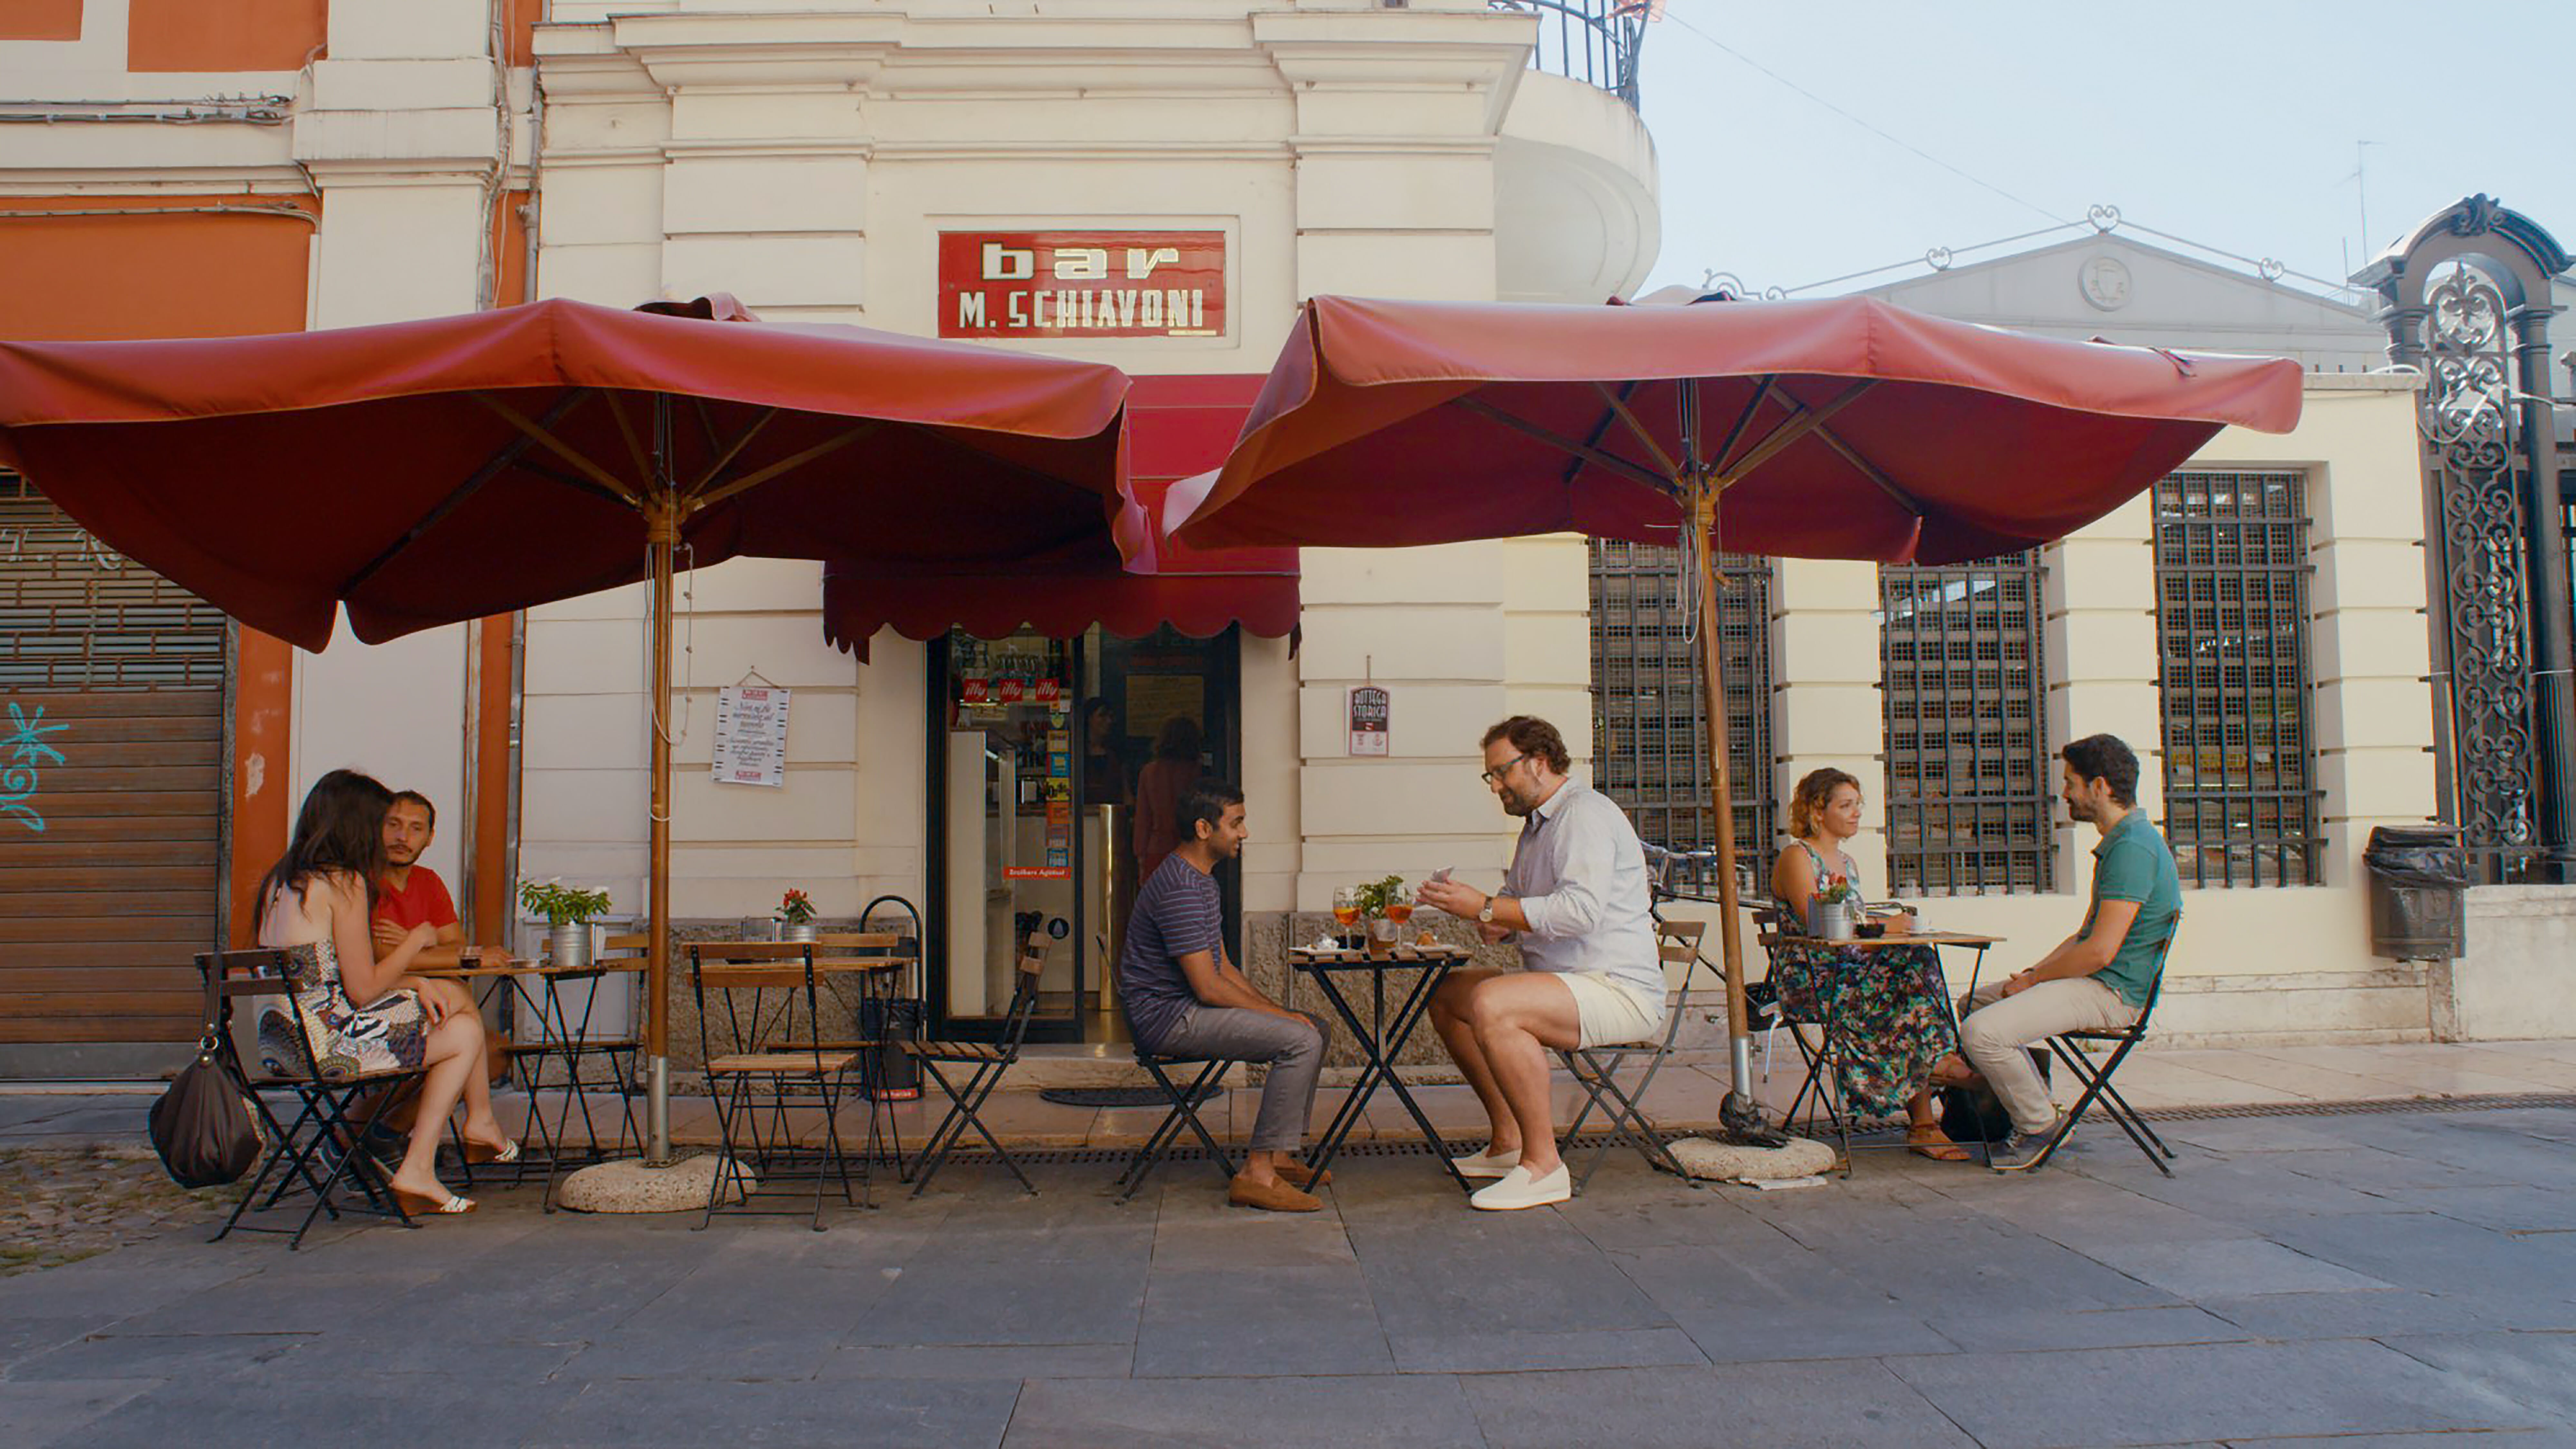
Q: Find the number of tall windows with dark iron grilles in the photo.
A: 3